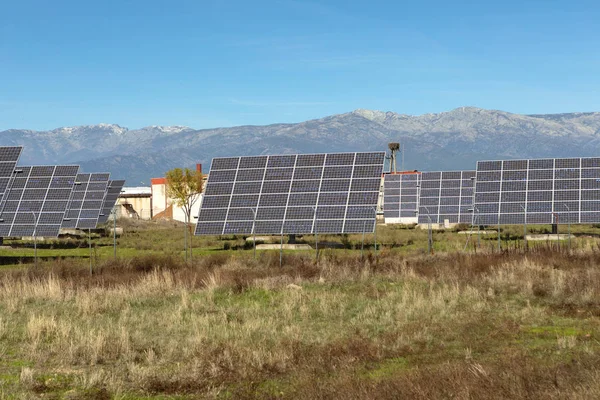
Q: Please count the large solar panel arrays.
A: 8